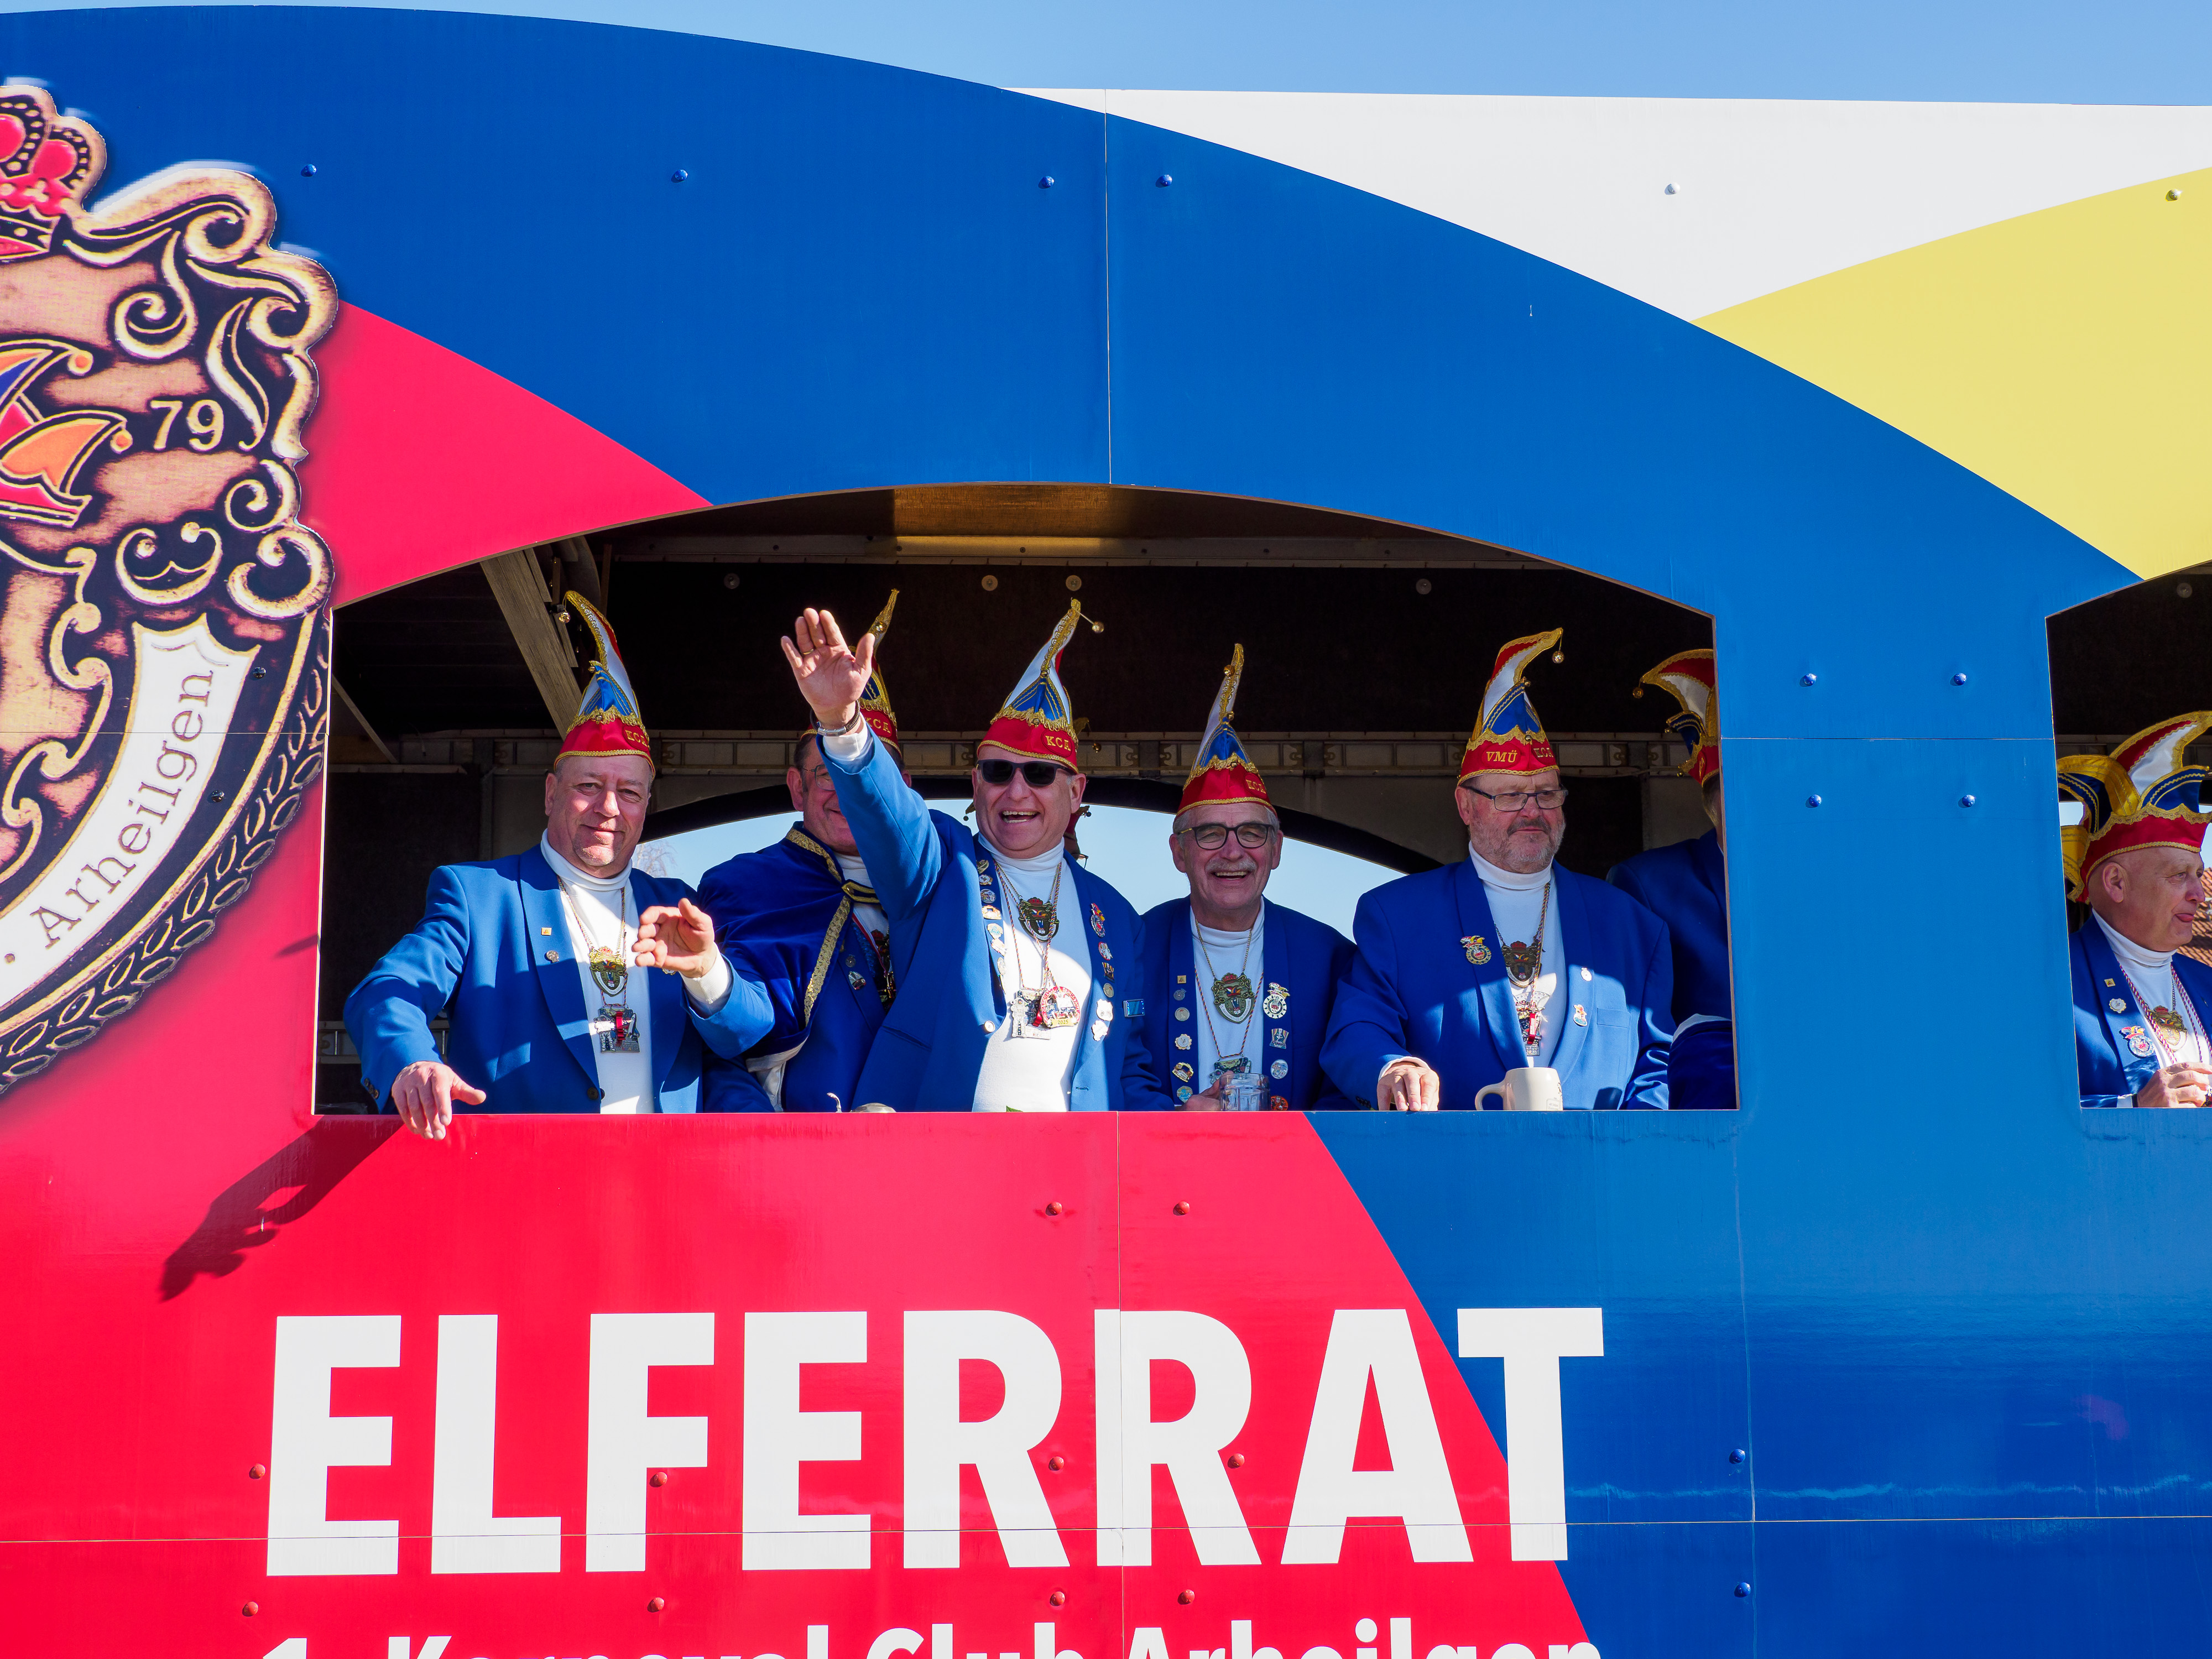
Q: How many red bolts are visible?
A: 10